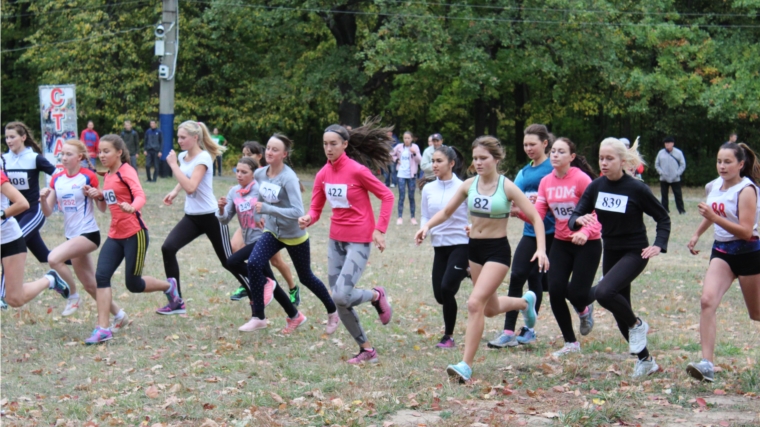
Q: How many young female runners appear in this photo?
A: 15